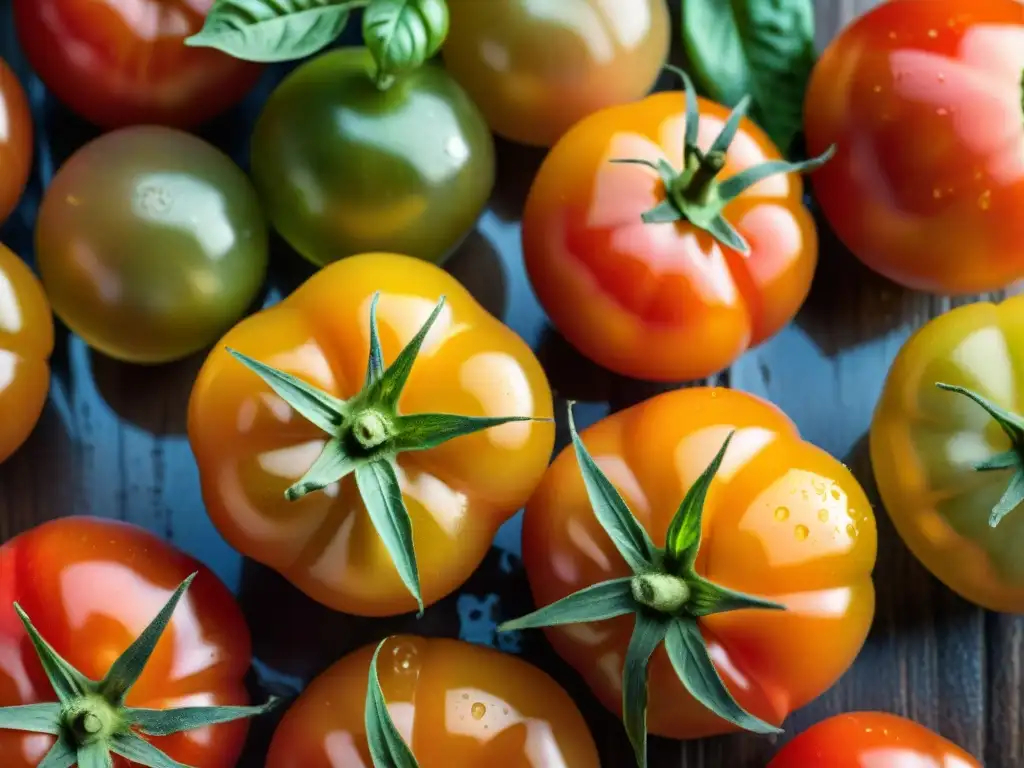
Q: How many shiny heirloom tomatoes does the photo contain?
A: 14